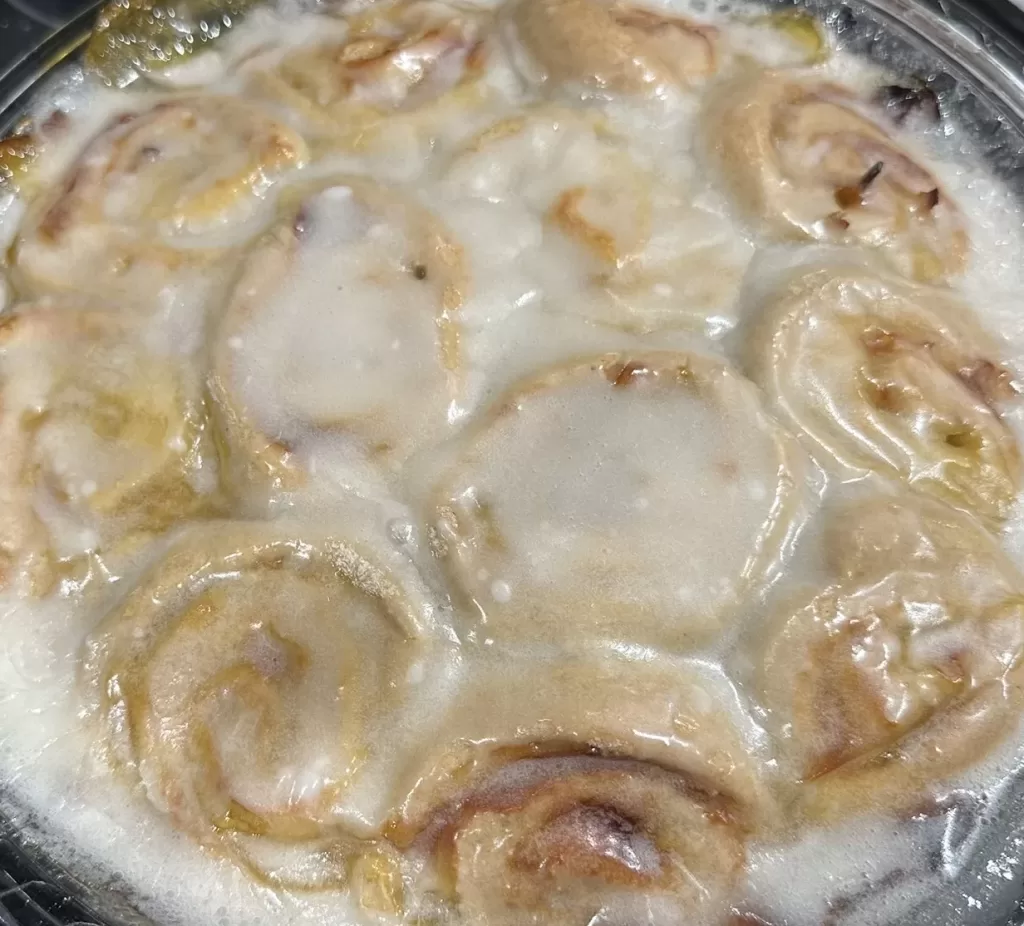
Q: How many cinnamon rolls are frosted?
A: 12